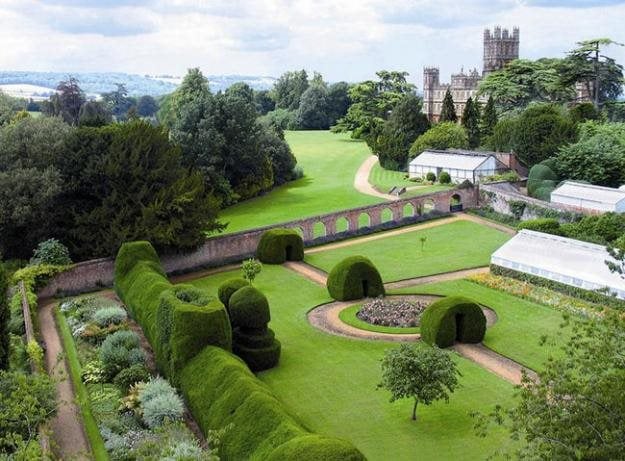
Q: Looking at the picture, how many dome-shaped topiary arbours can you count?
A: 3